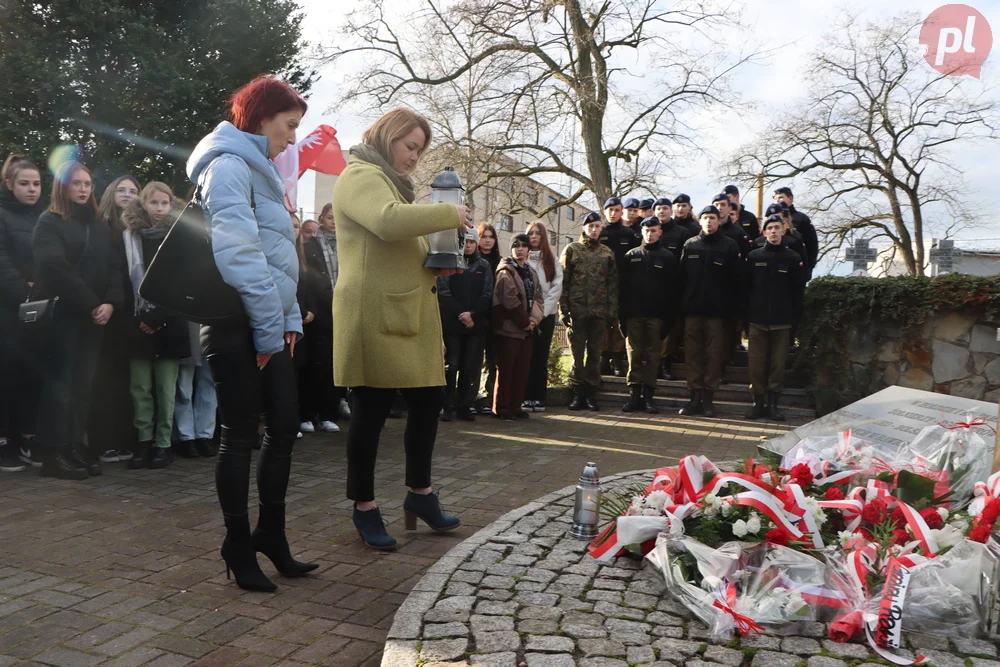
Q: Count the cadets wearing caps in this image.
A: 15